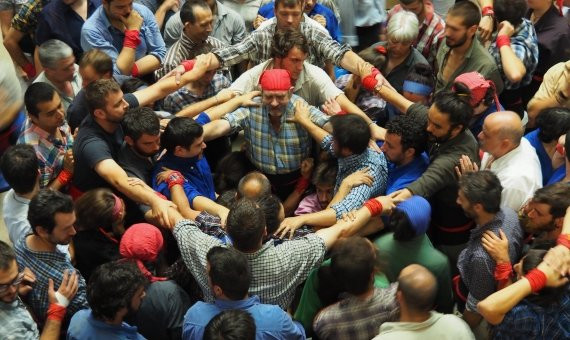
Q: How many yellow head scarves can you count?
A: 0